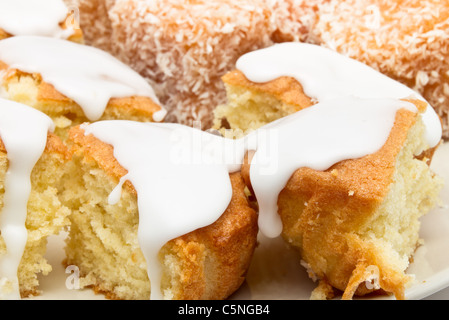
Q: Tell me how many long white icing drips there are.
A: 3